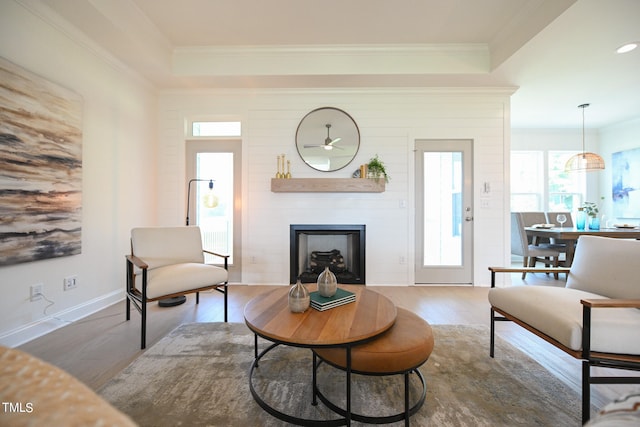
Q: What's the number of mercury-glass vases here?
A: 2